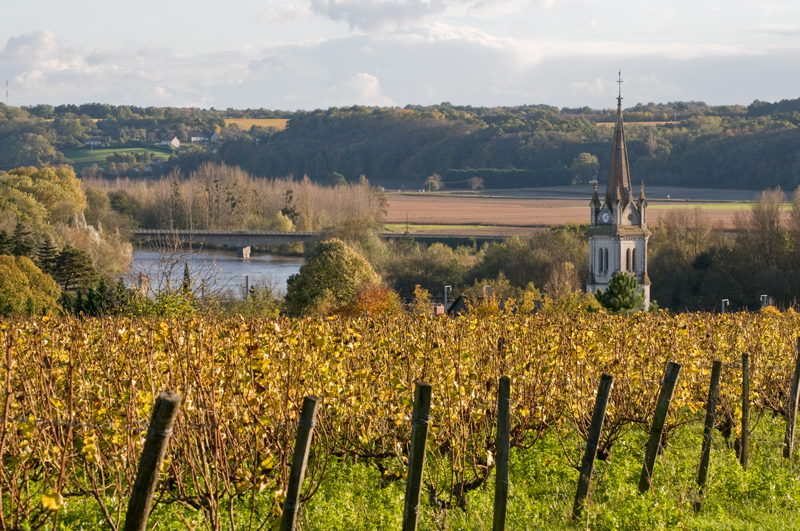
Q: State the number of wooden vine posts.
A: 9